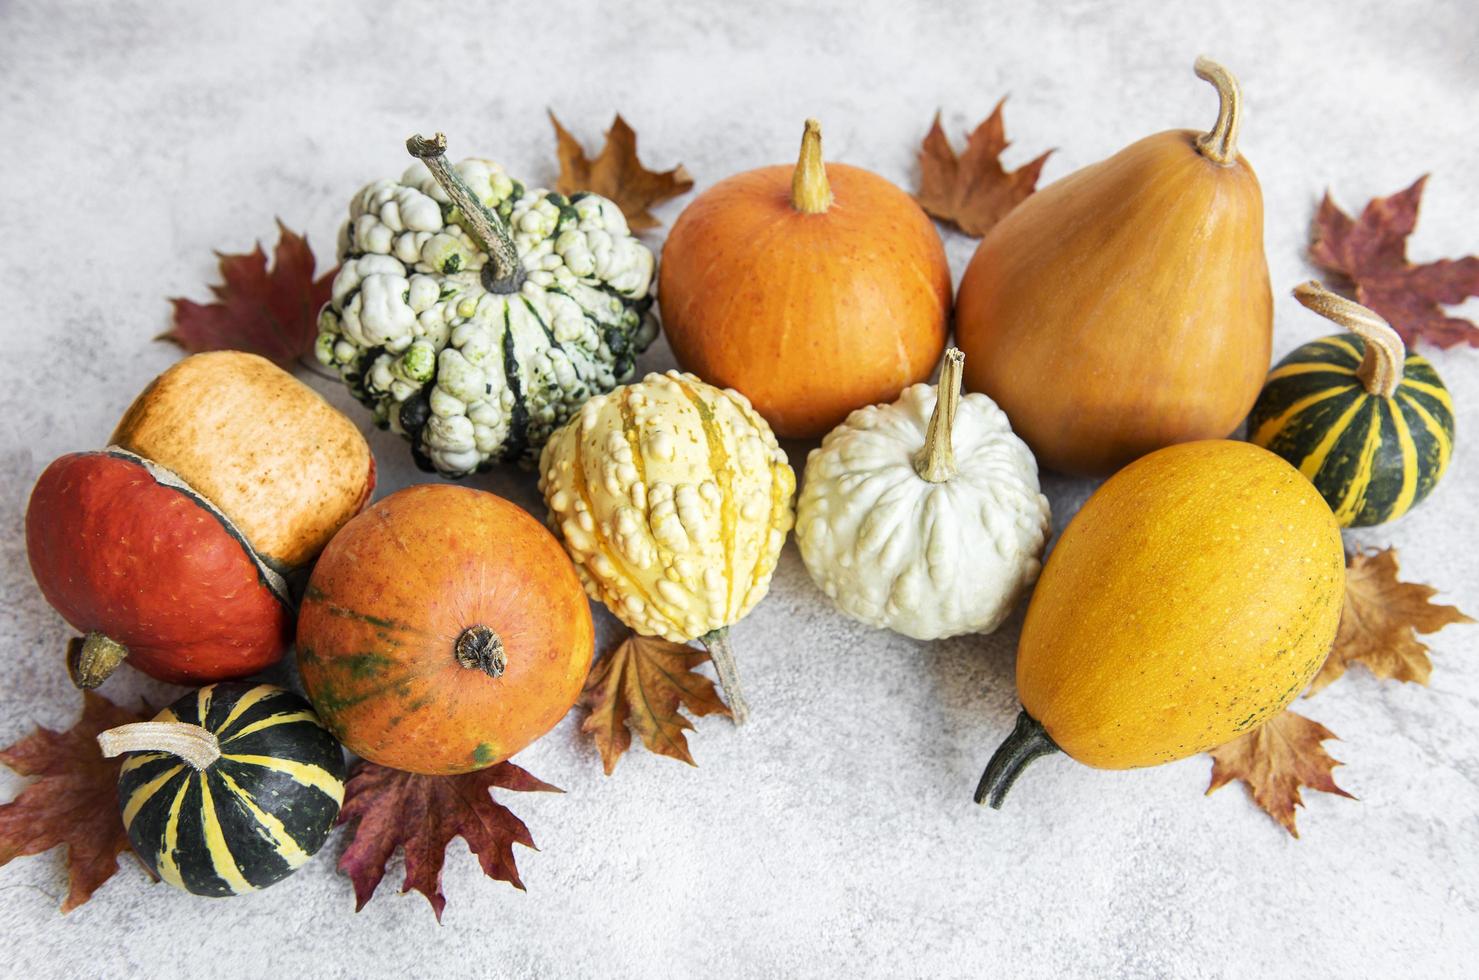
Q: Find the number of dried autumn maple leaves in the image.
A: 9